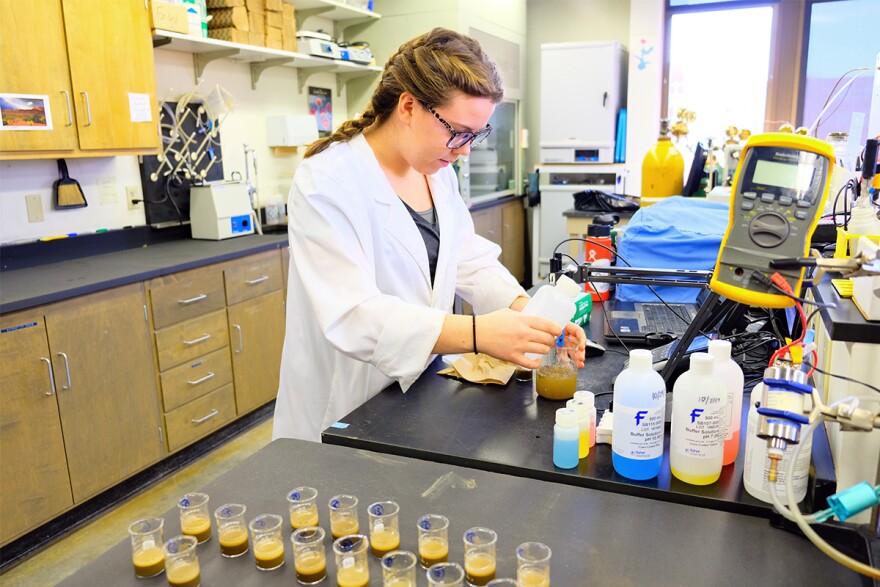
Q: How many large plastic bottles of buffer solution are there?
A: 3